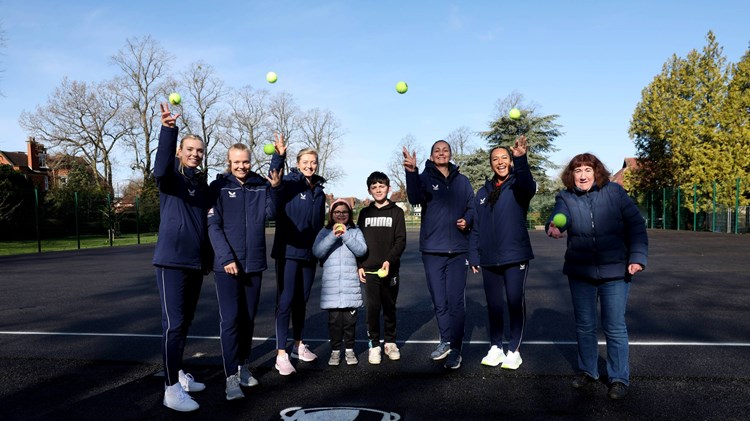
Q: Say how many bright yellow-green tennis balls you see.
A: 8